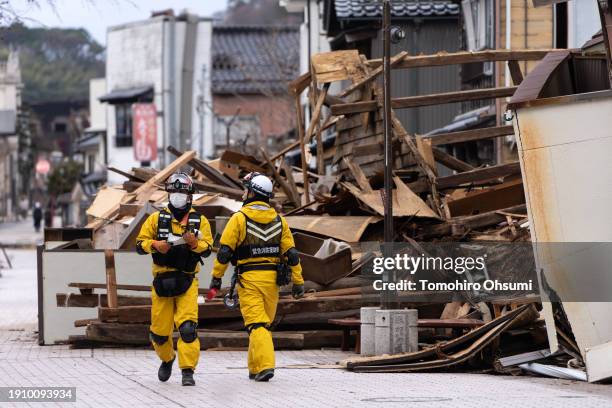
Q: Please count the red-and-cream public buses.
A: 0